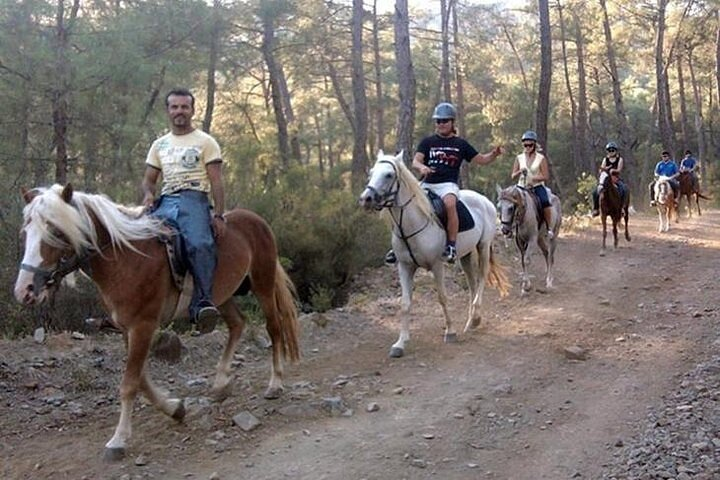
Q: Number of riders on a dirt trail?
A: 6